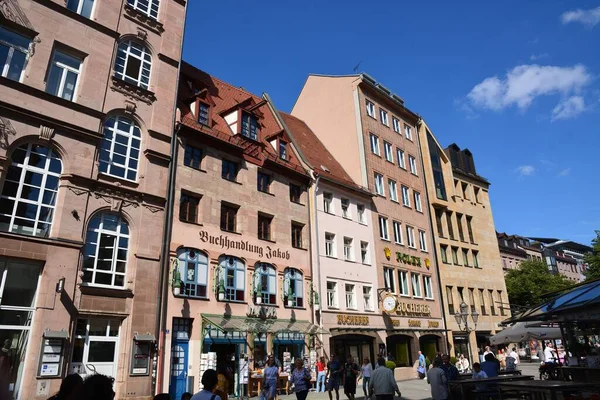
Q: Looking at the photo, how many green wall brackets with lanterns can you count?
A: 5